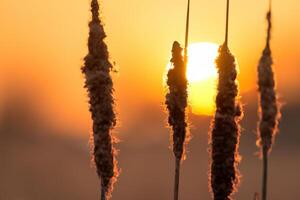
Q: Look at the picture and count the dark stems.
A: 4